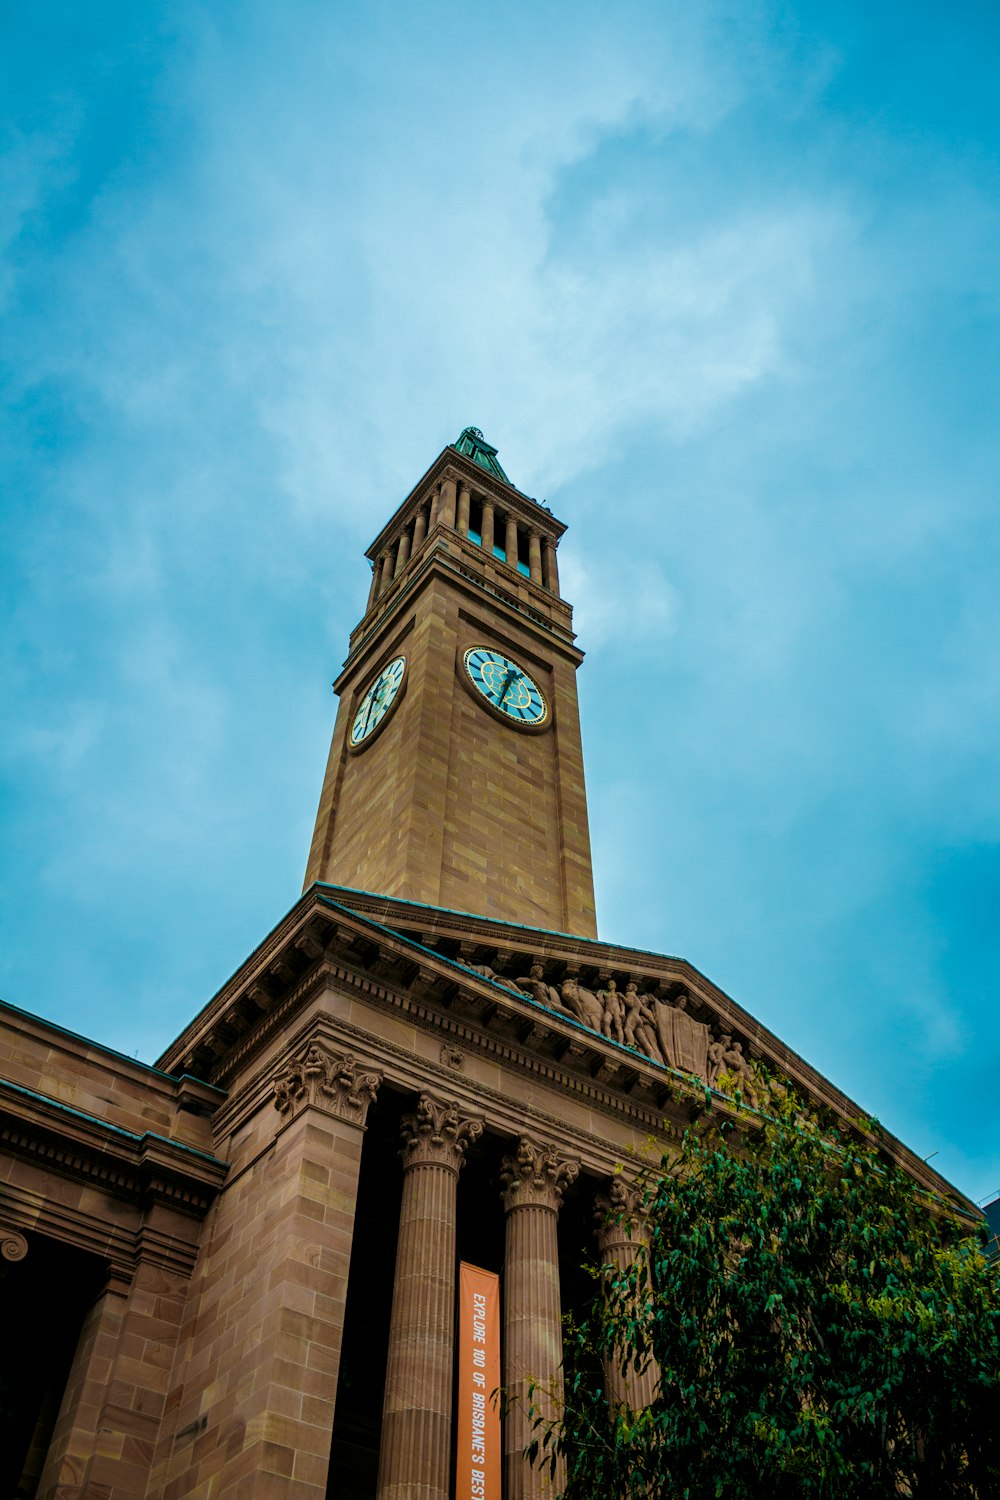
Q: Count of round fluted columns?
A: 3